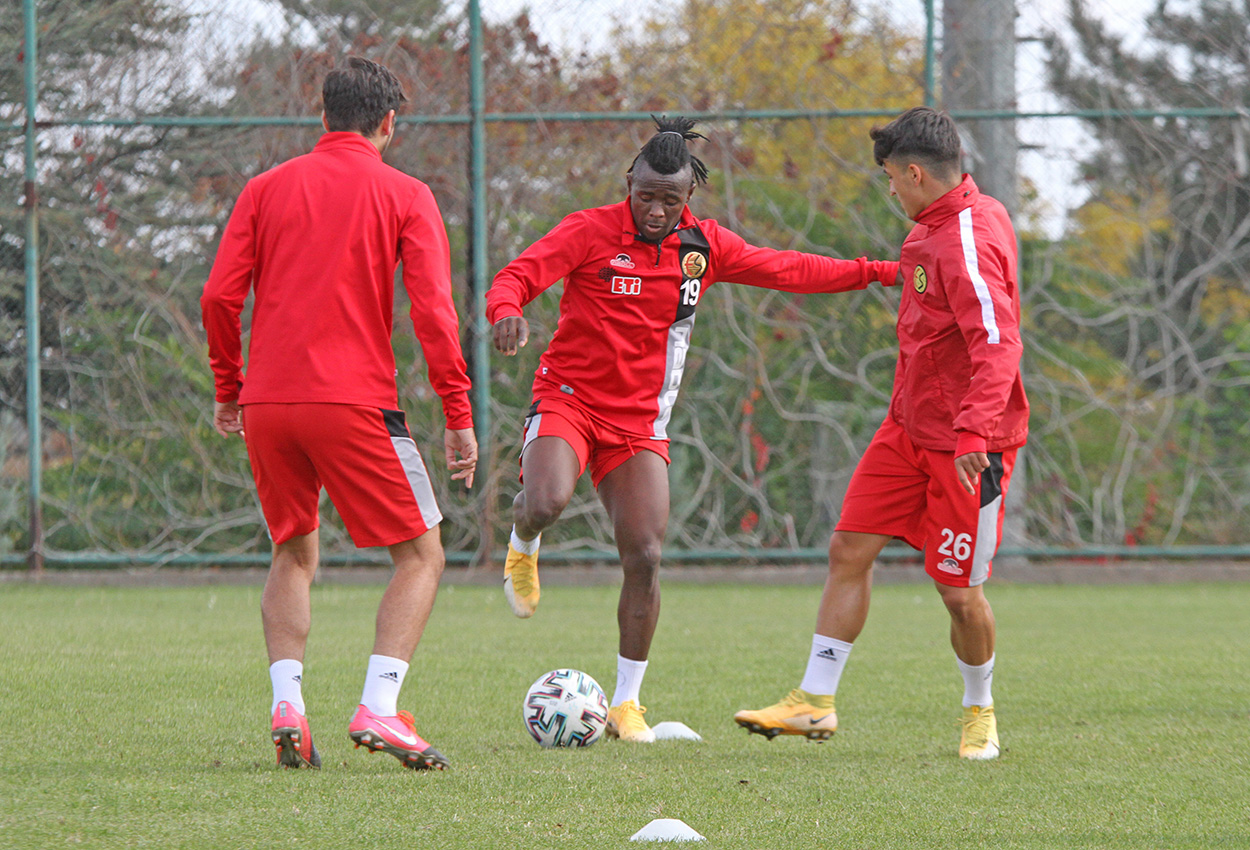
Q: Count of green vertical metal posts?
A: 3